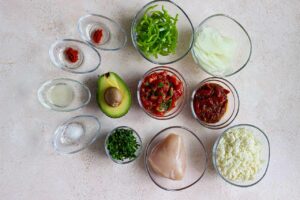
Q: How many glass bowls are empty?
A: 0